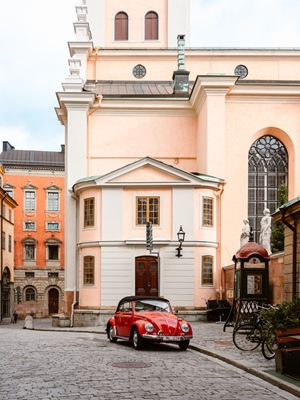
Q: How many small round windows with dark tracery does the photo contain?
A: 2